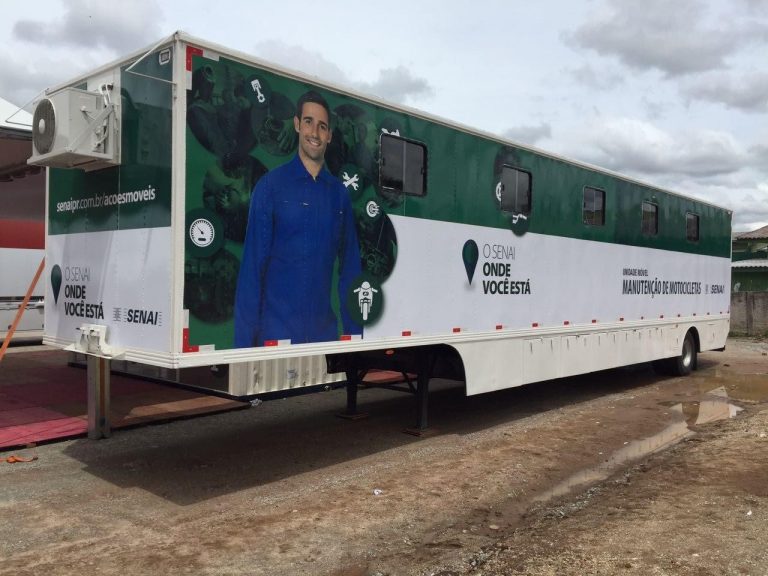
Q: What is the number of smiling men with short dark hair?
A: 1